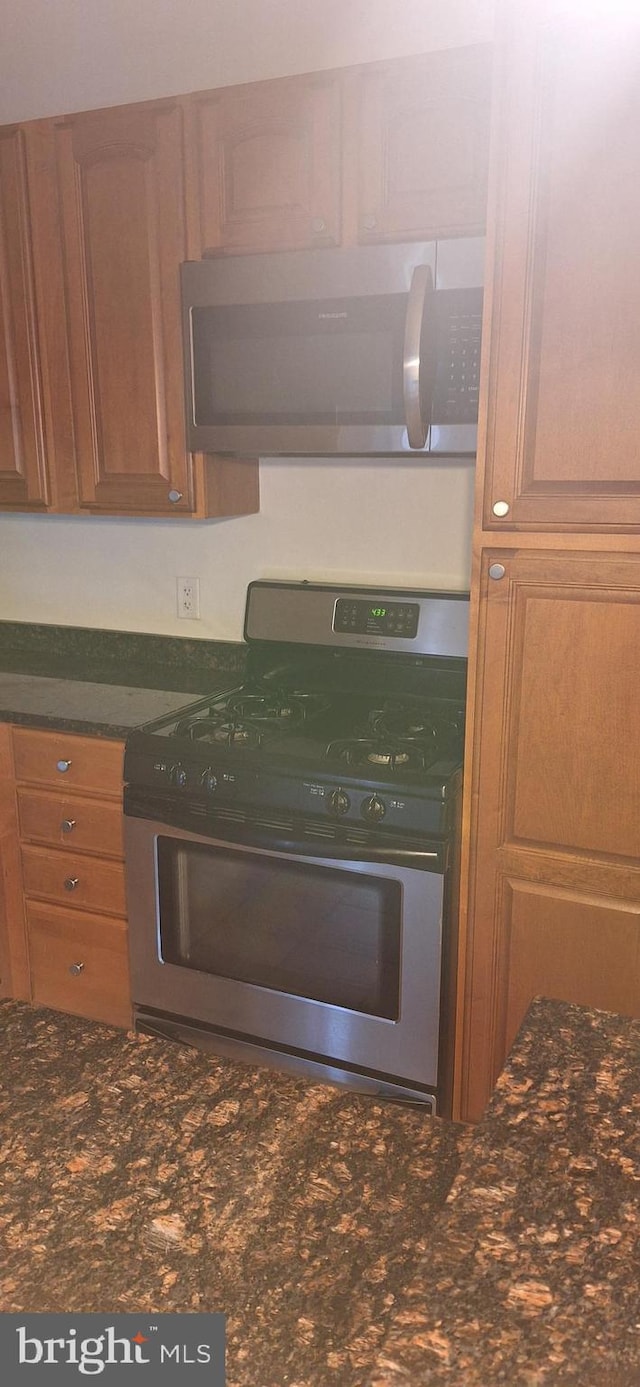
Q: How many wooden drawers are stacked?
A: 4